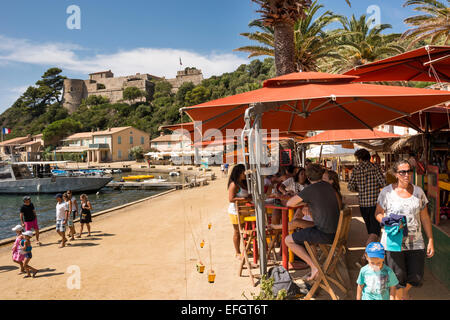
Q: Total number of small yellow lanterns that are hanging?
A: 4